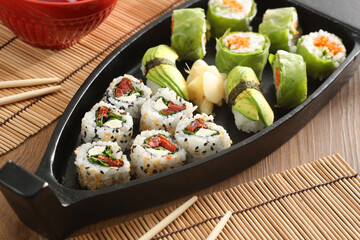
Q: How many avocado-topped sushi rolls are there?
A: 2